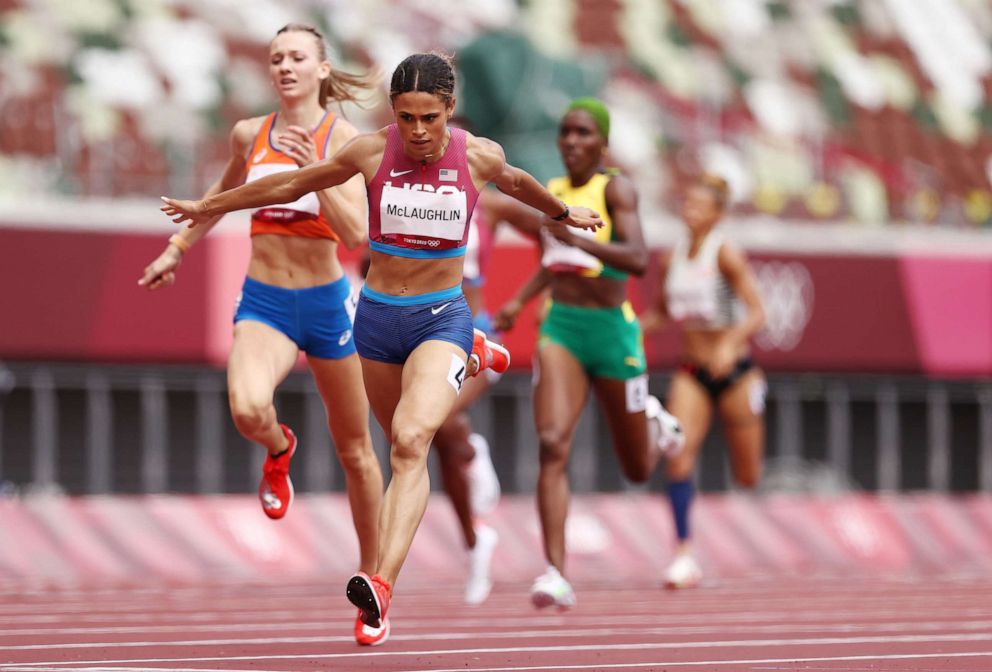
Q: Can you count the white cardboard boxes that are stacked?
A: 0